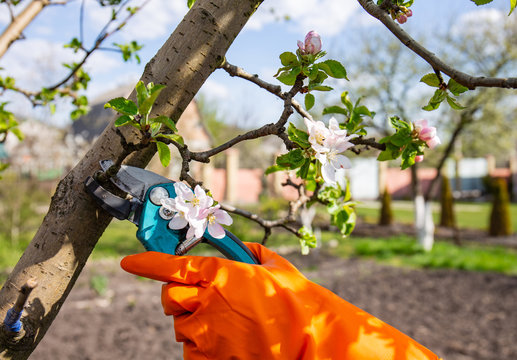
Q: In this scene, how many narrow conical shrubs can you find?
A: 3